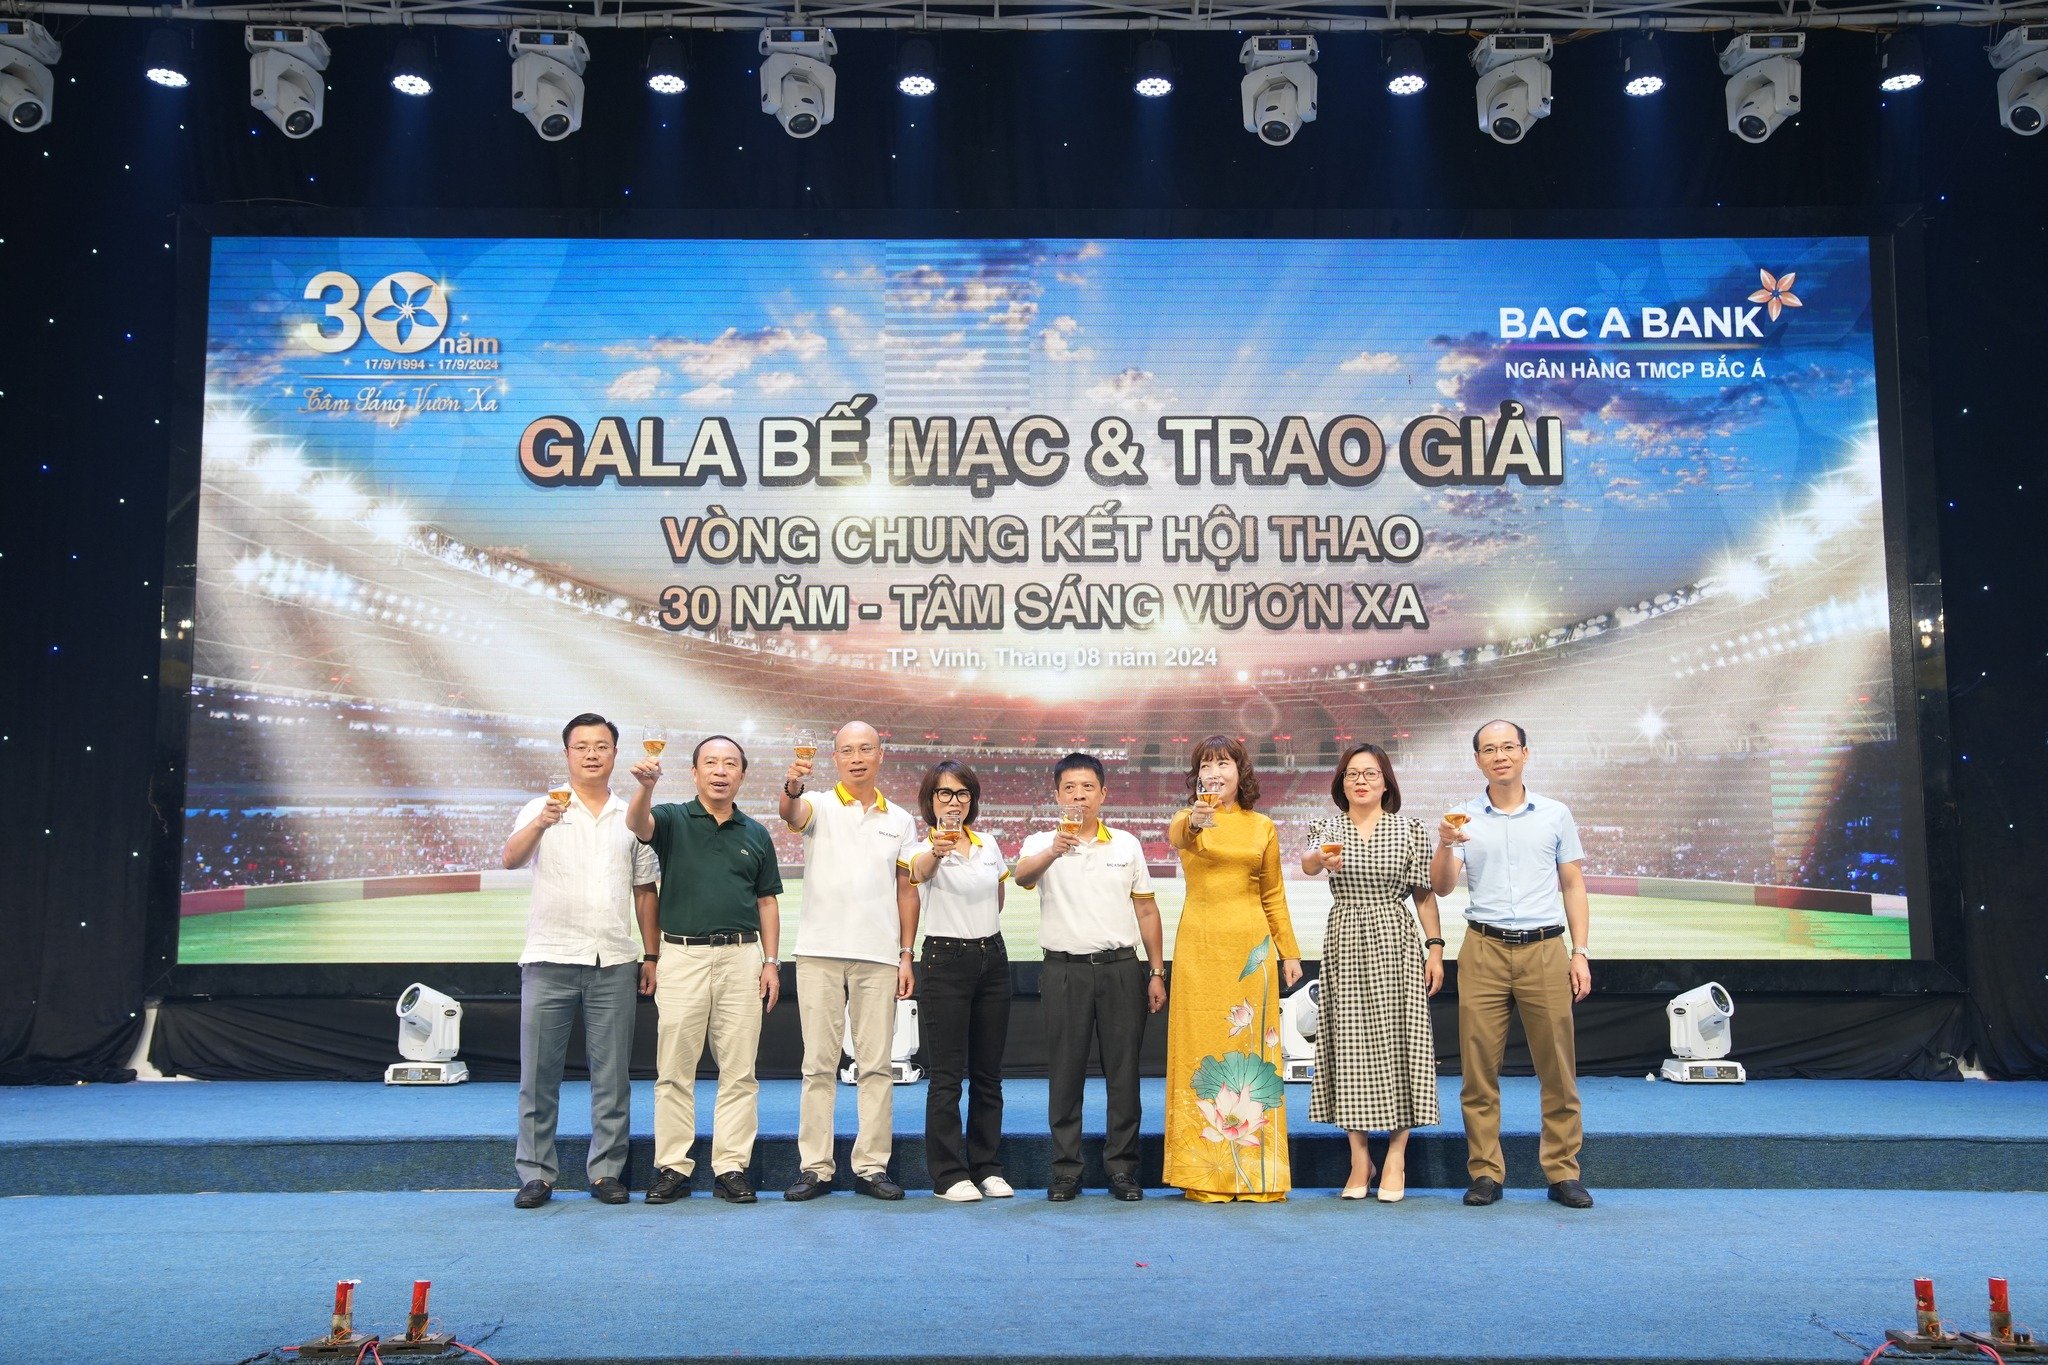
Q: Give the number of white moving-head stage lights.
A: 12